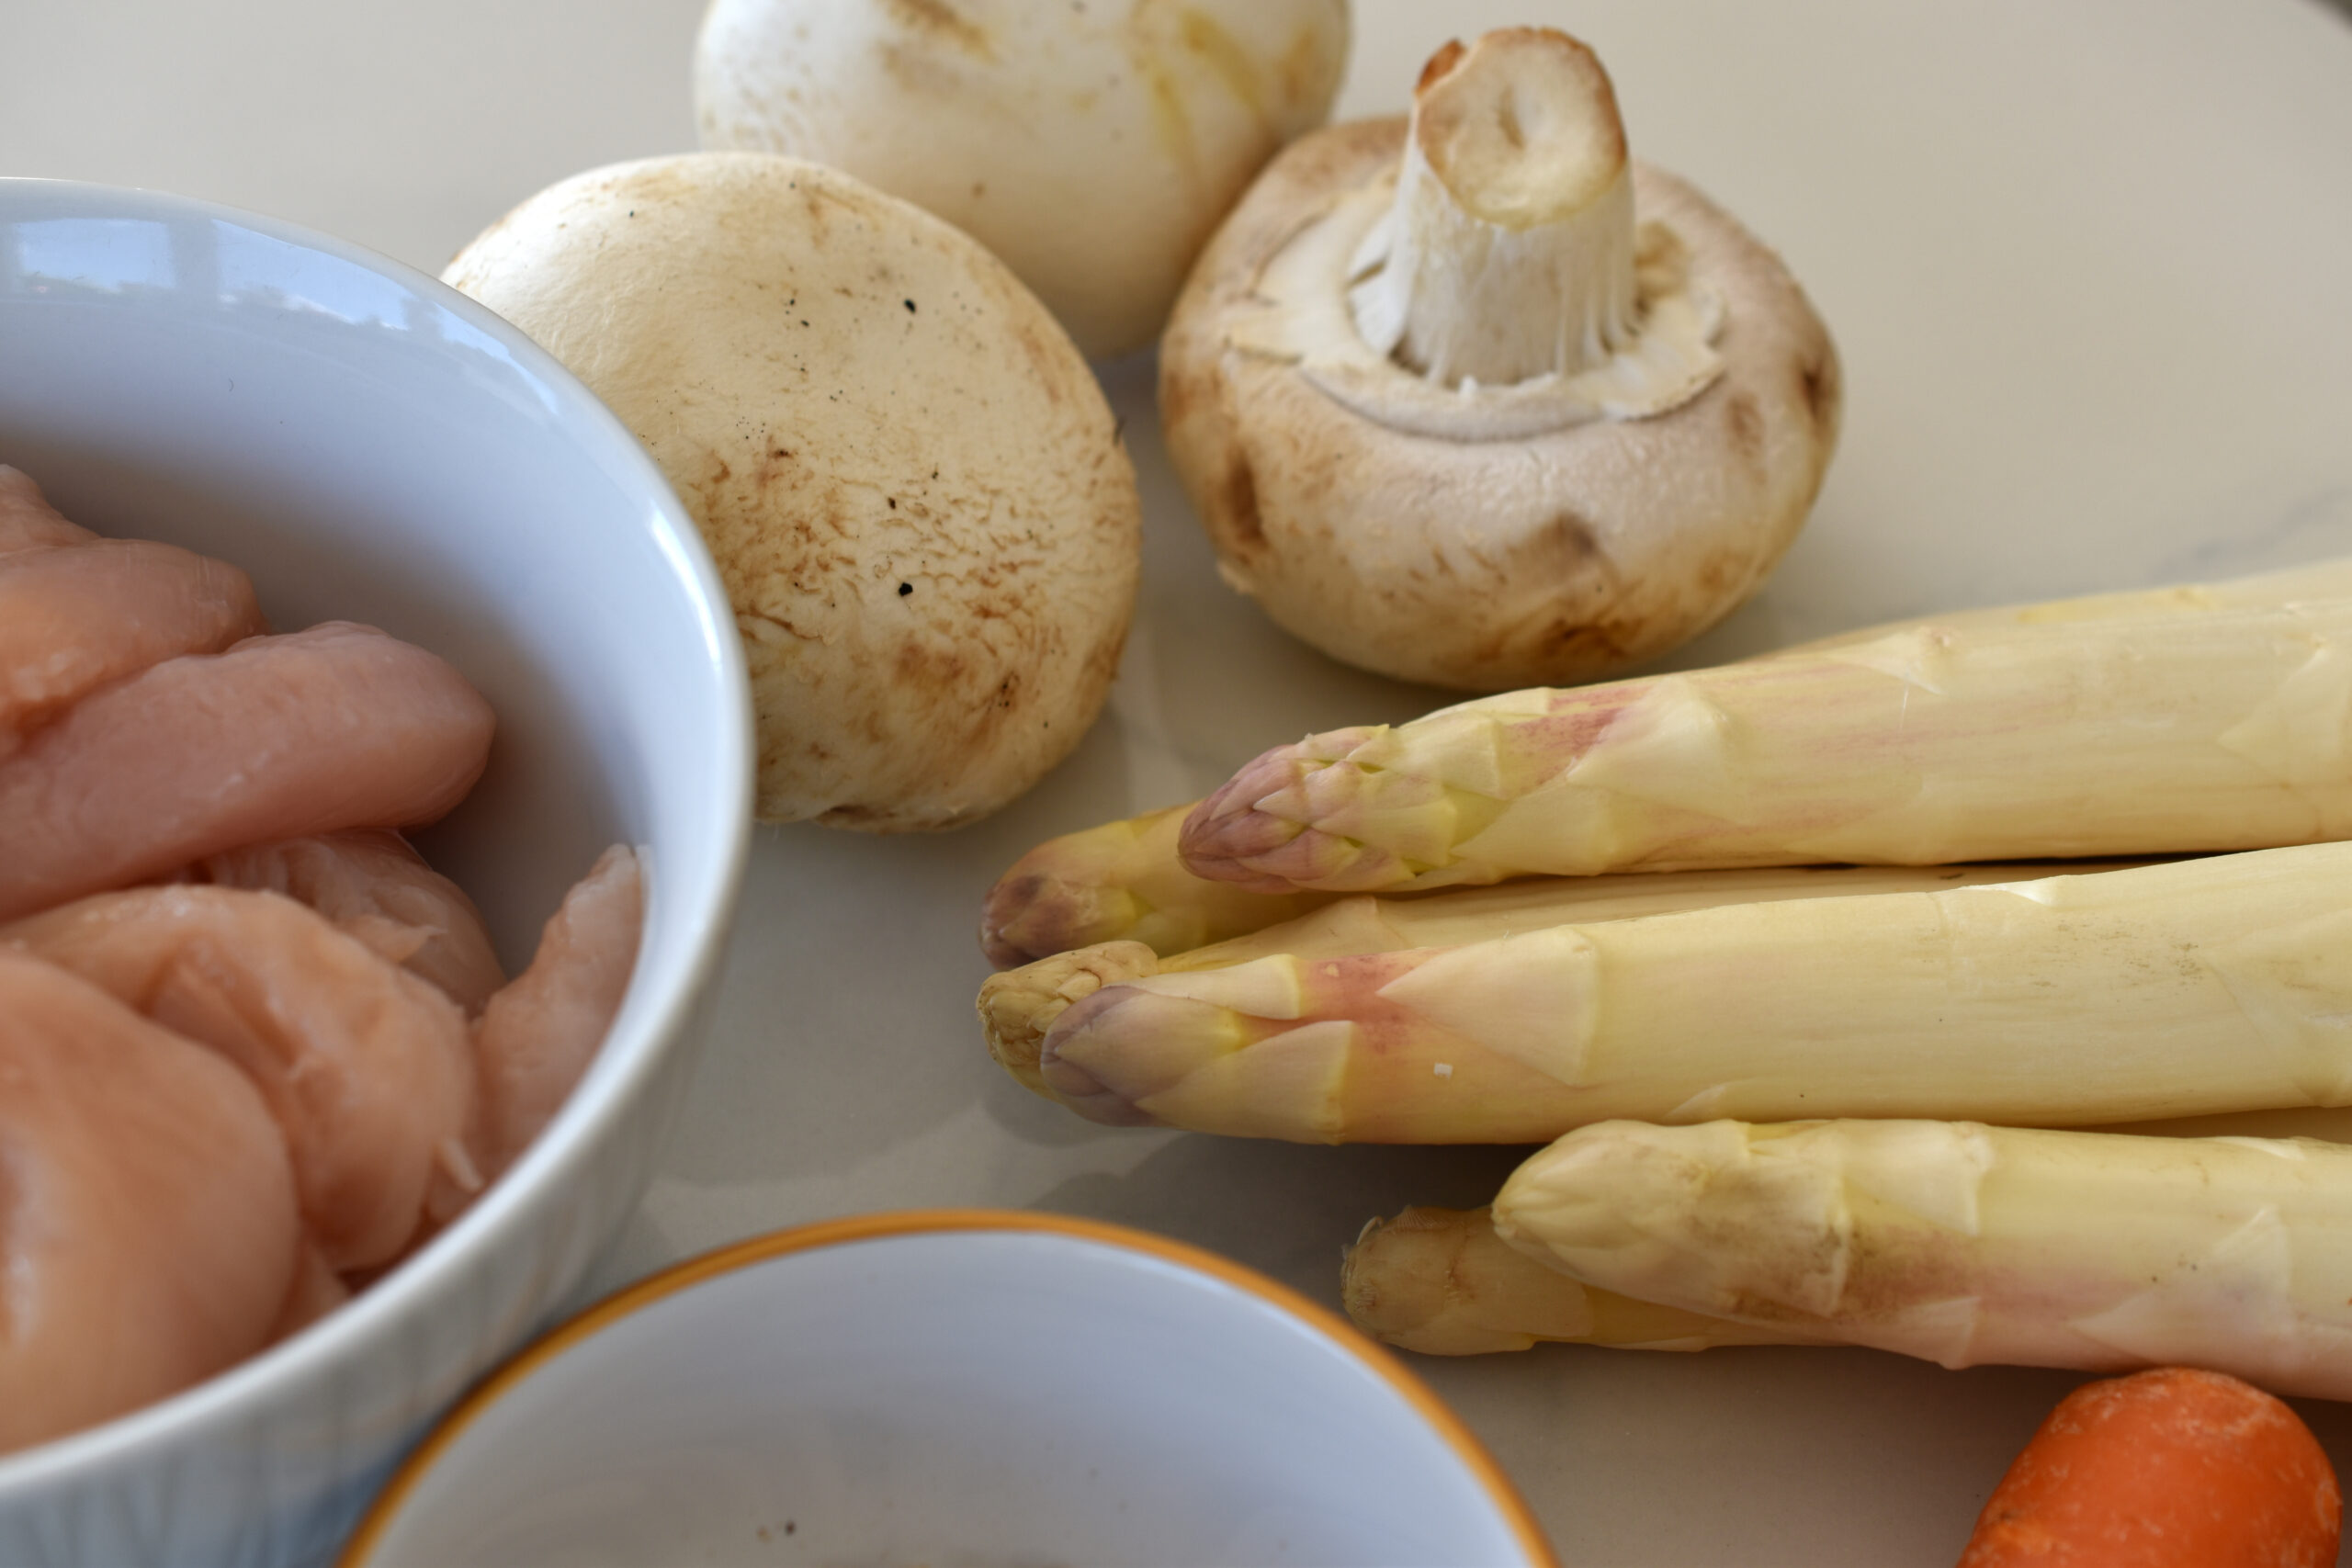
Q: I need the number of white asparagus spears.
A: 6